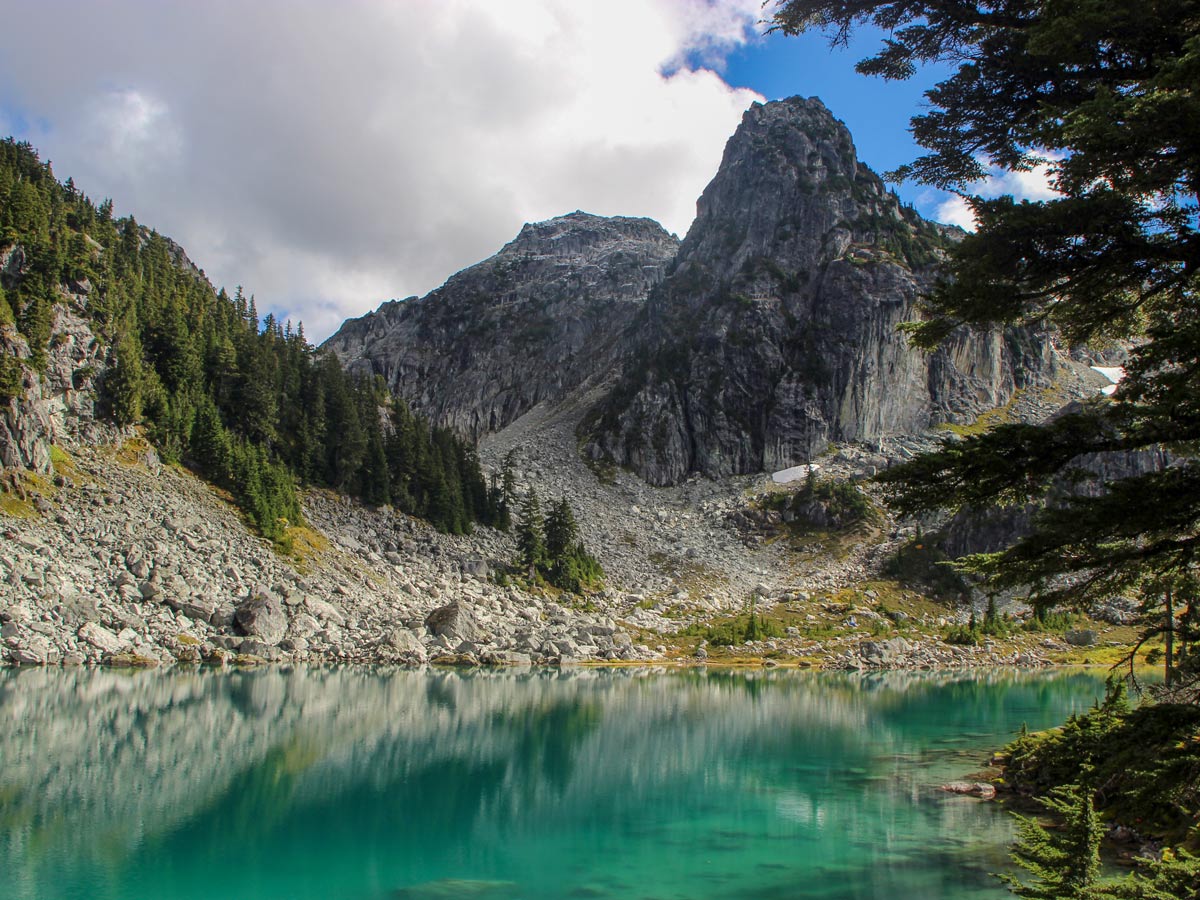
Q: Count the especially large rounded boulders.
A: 2